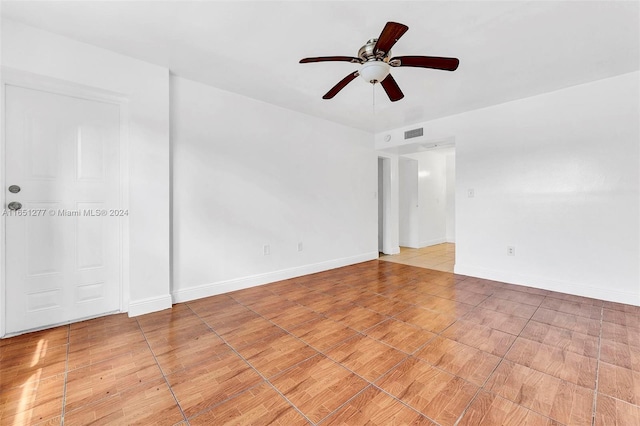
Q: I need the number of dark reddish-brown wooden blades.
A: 5